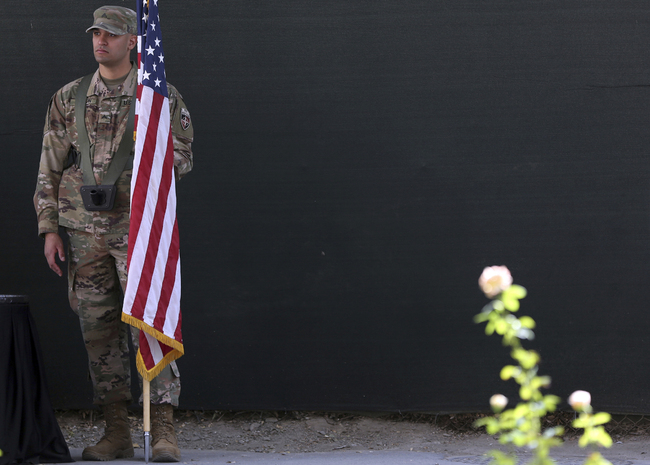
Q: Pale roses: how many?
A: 3